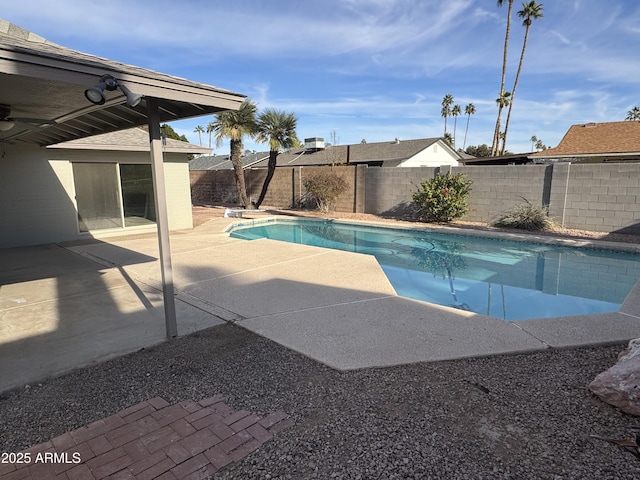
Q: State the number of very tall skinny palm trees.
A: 2